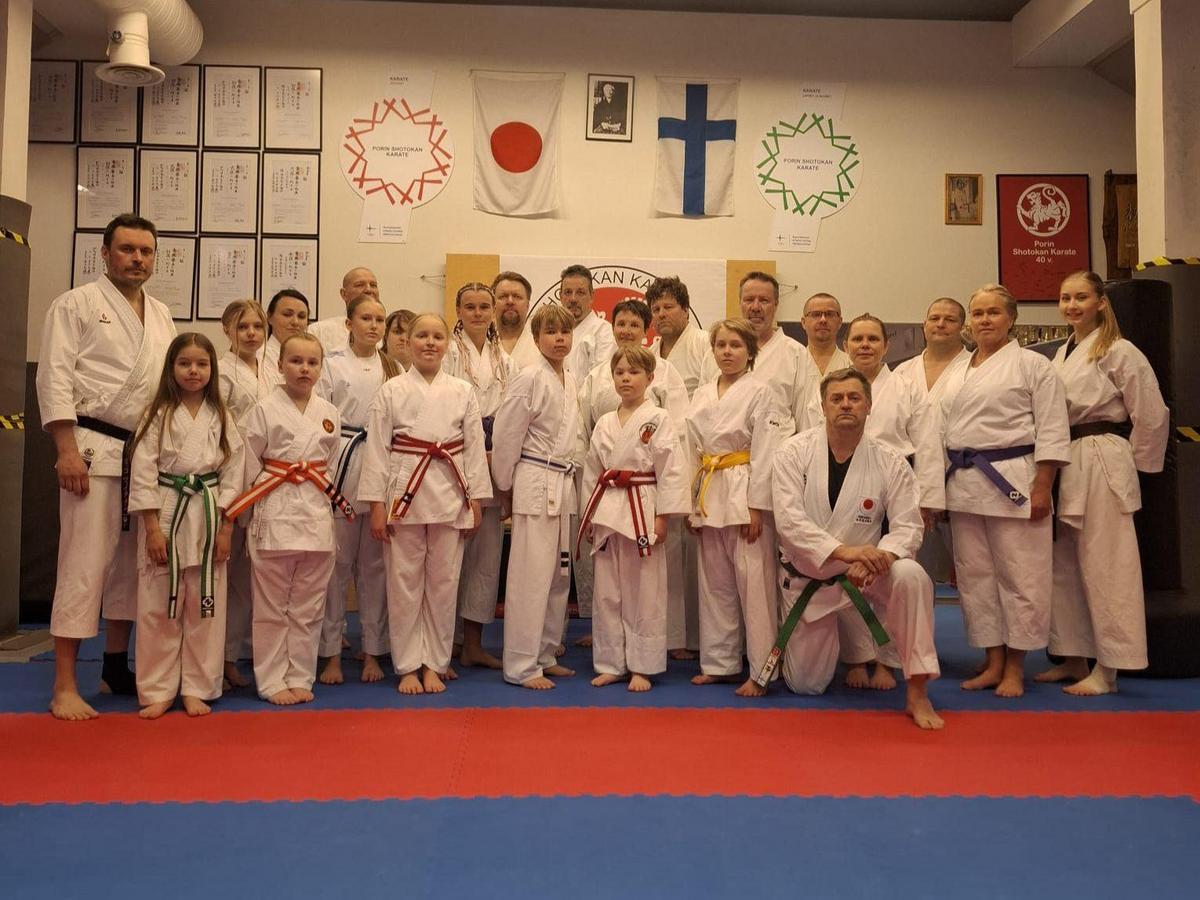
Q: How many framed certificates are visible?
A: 13